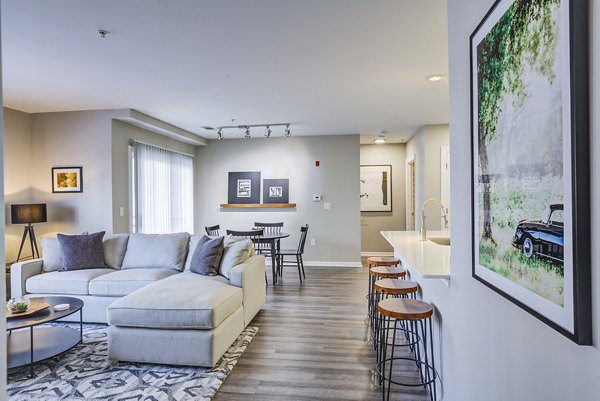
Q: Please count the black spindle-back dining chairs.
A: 4